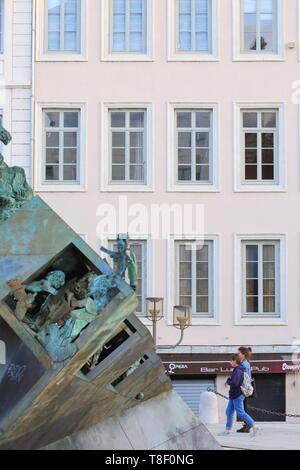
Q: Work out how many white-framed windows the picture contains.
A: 11